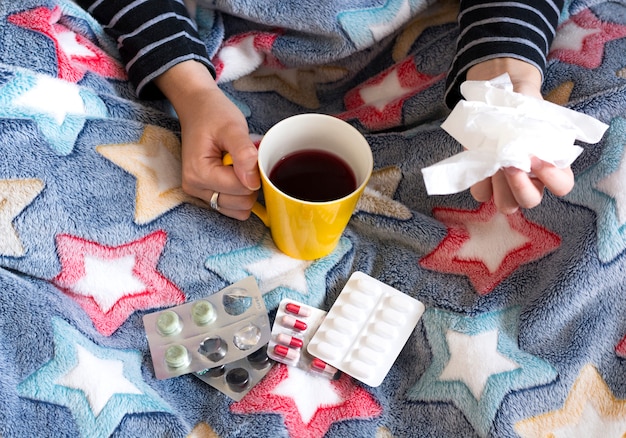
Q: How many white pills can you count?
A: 12